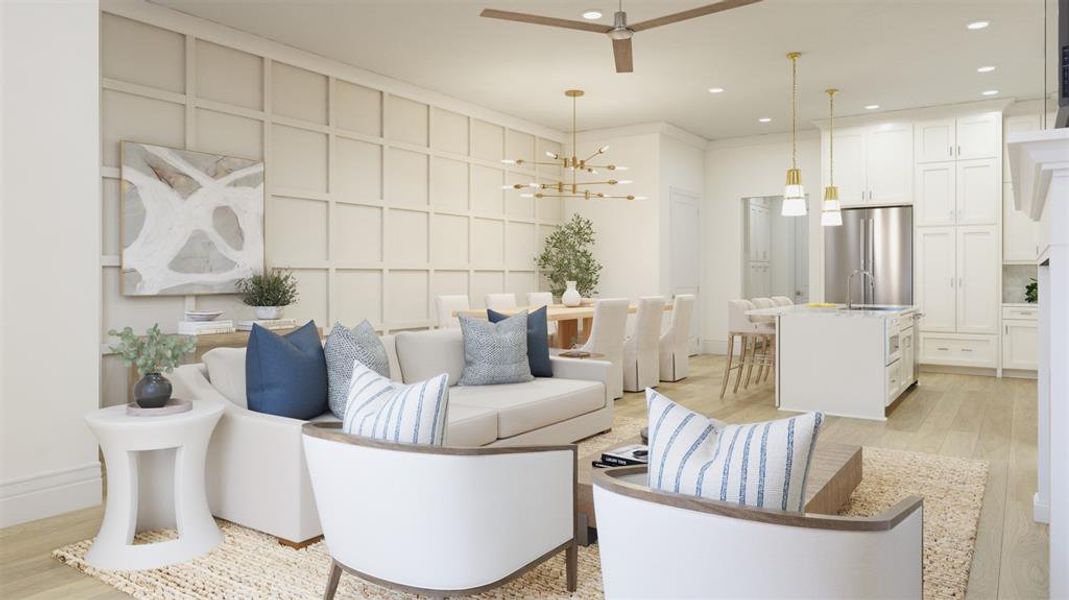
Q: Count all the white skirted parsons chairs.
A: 6